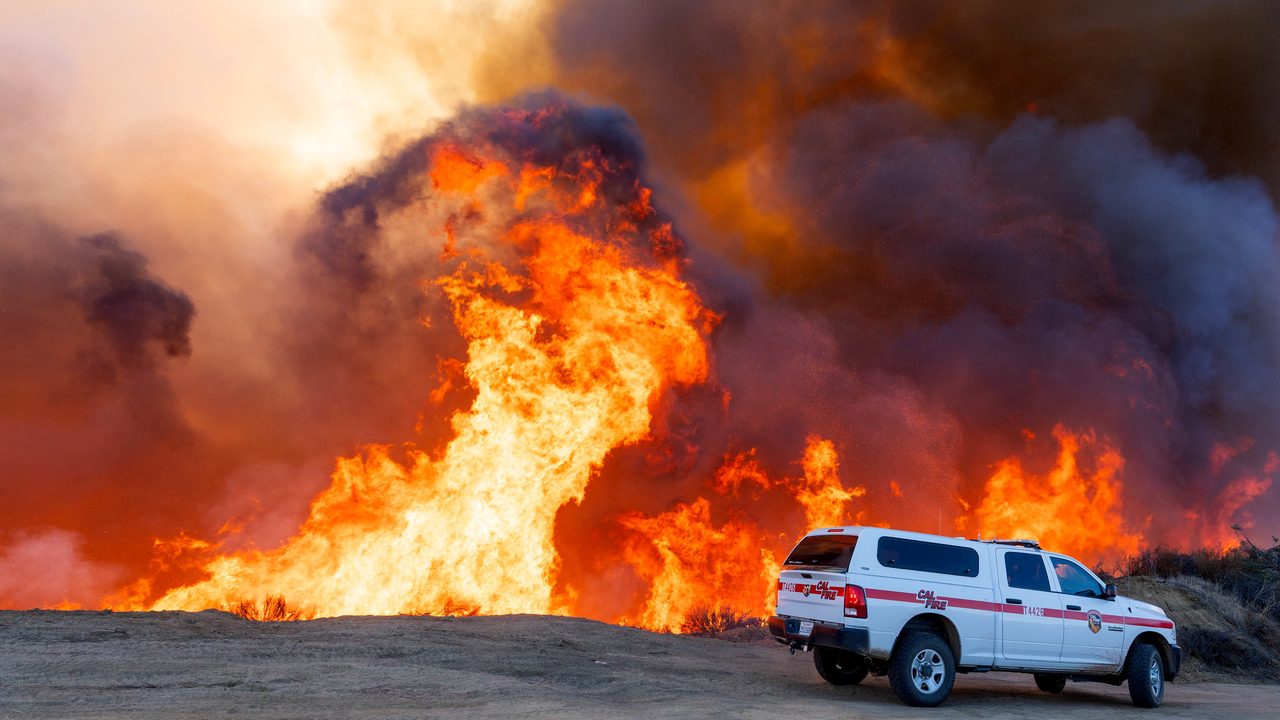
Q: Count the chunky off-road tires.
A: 4